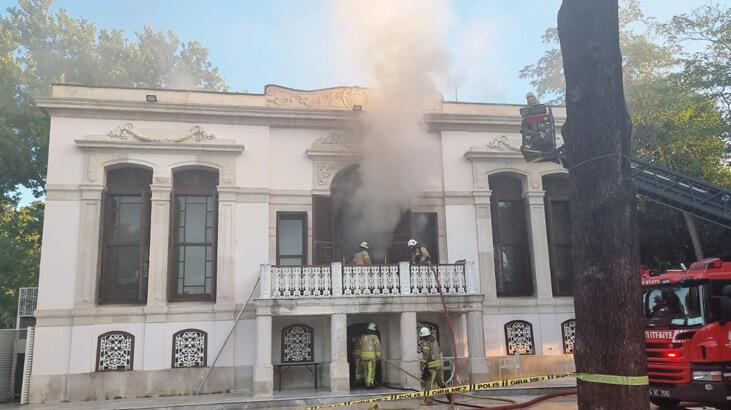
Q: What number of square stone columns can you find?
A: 4